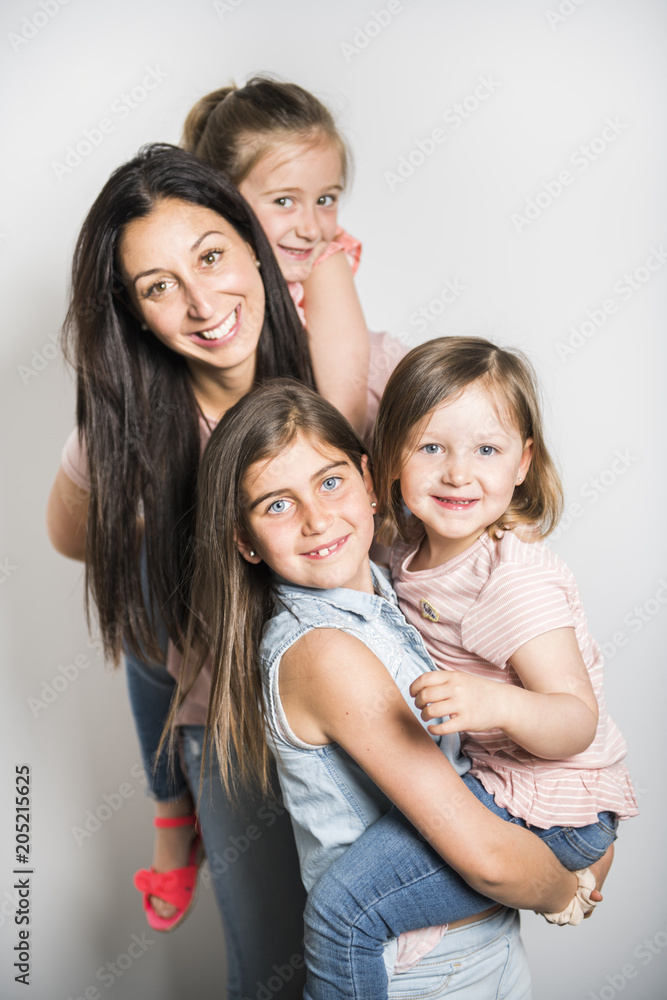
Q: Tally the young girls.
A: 3